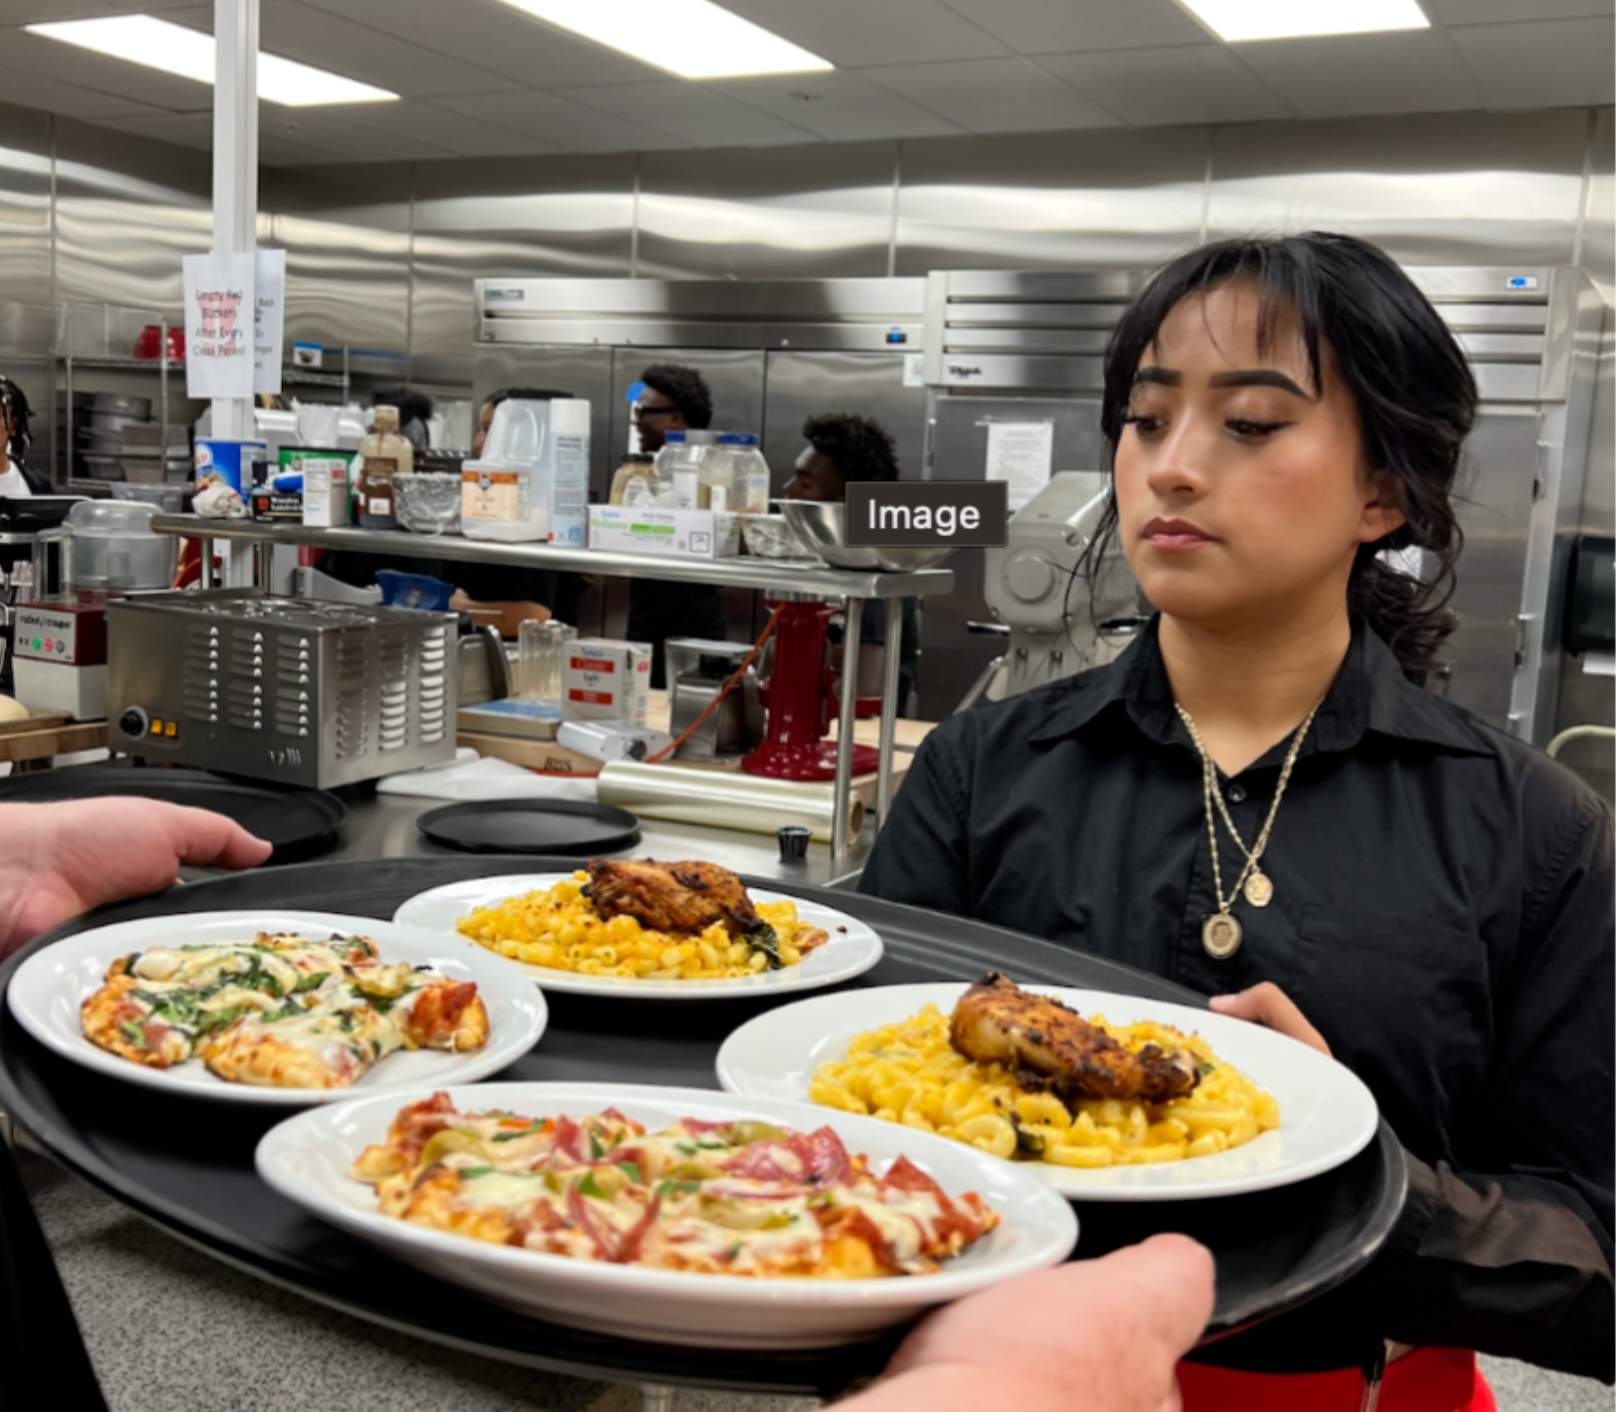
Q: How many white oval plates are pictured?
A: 4